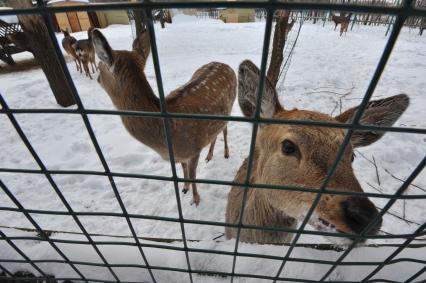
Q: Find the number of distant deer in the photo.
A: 3